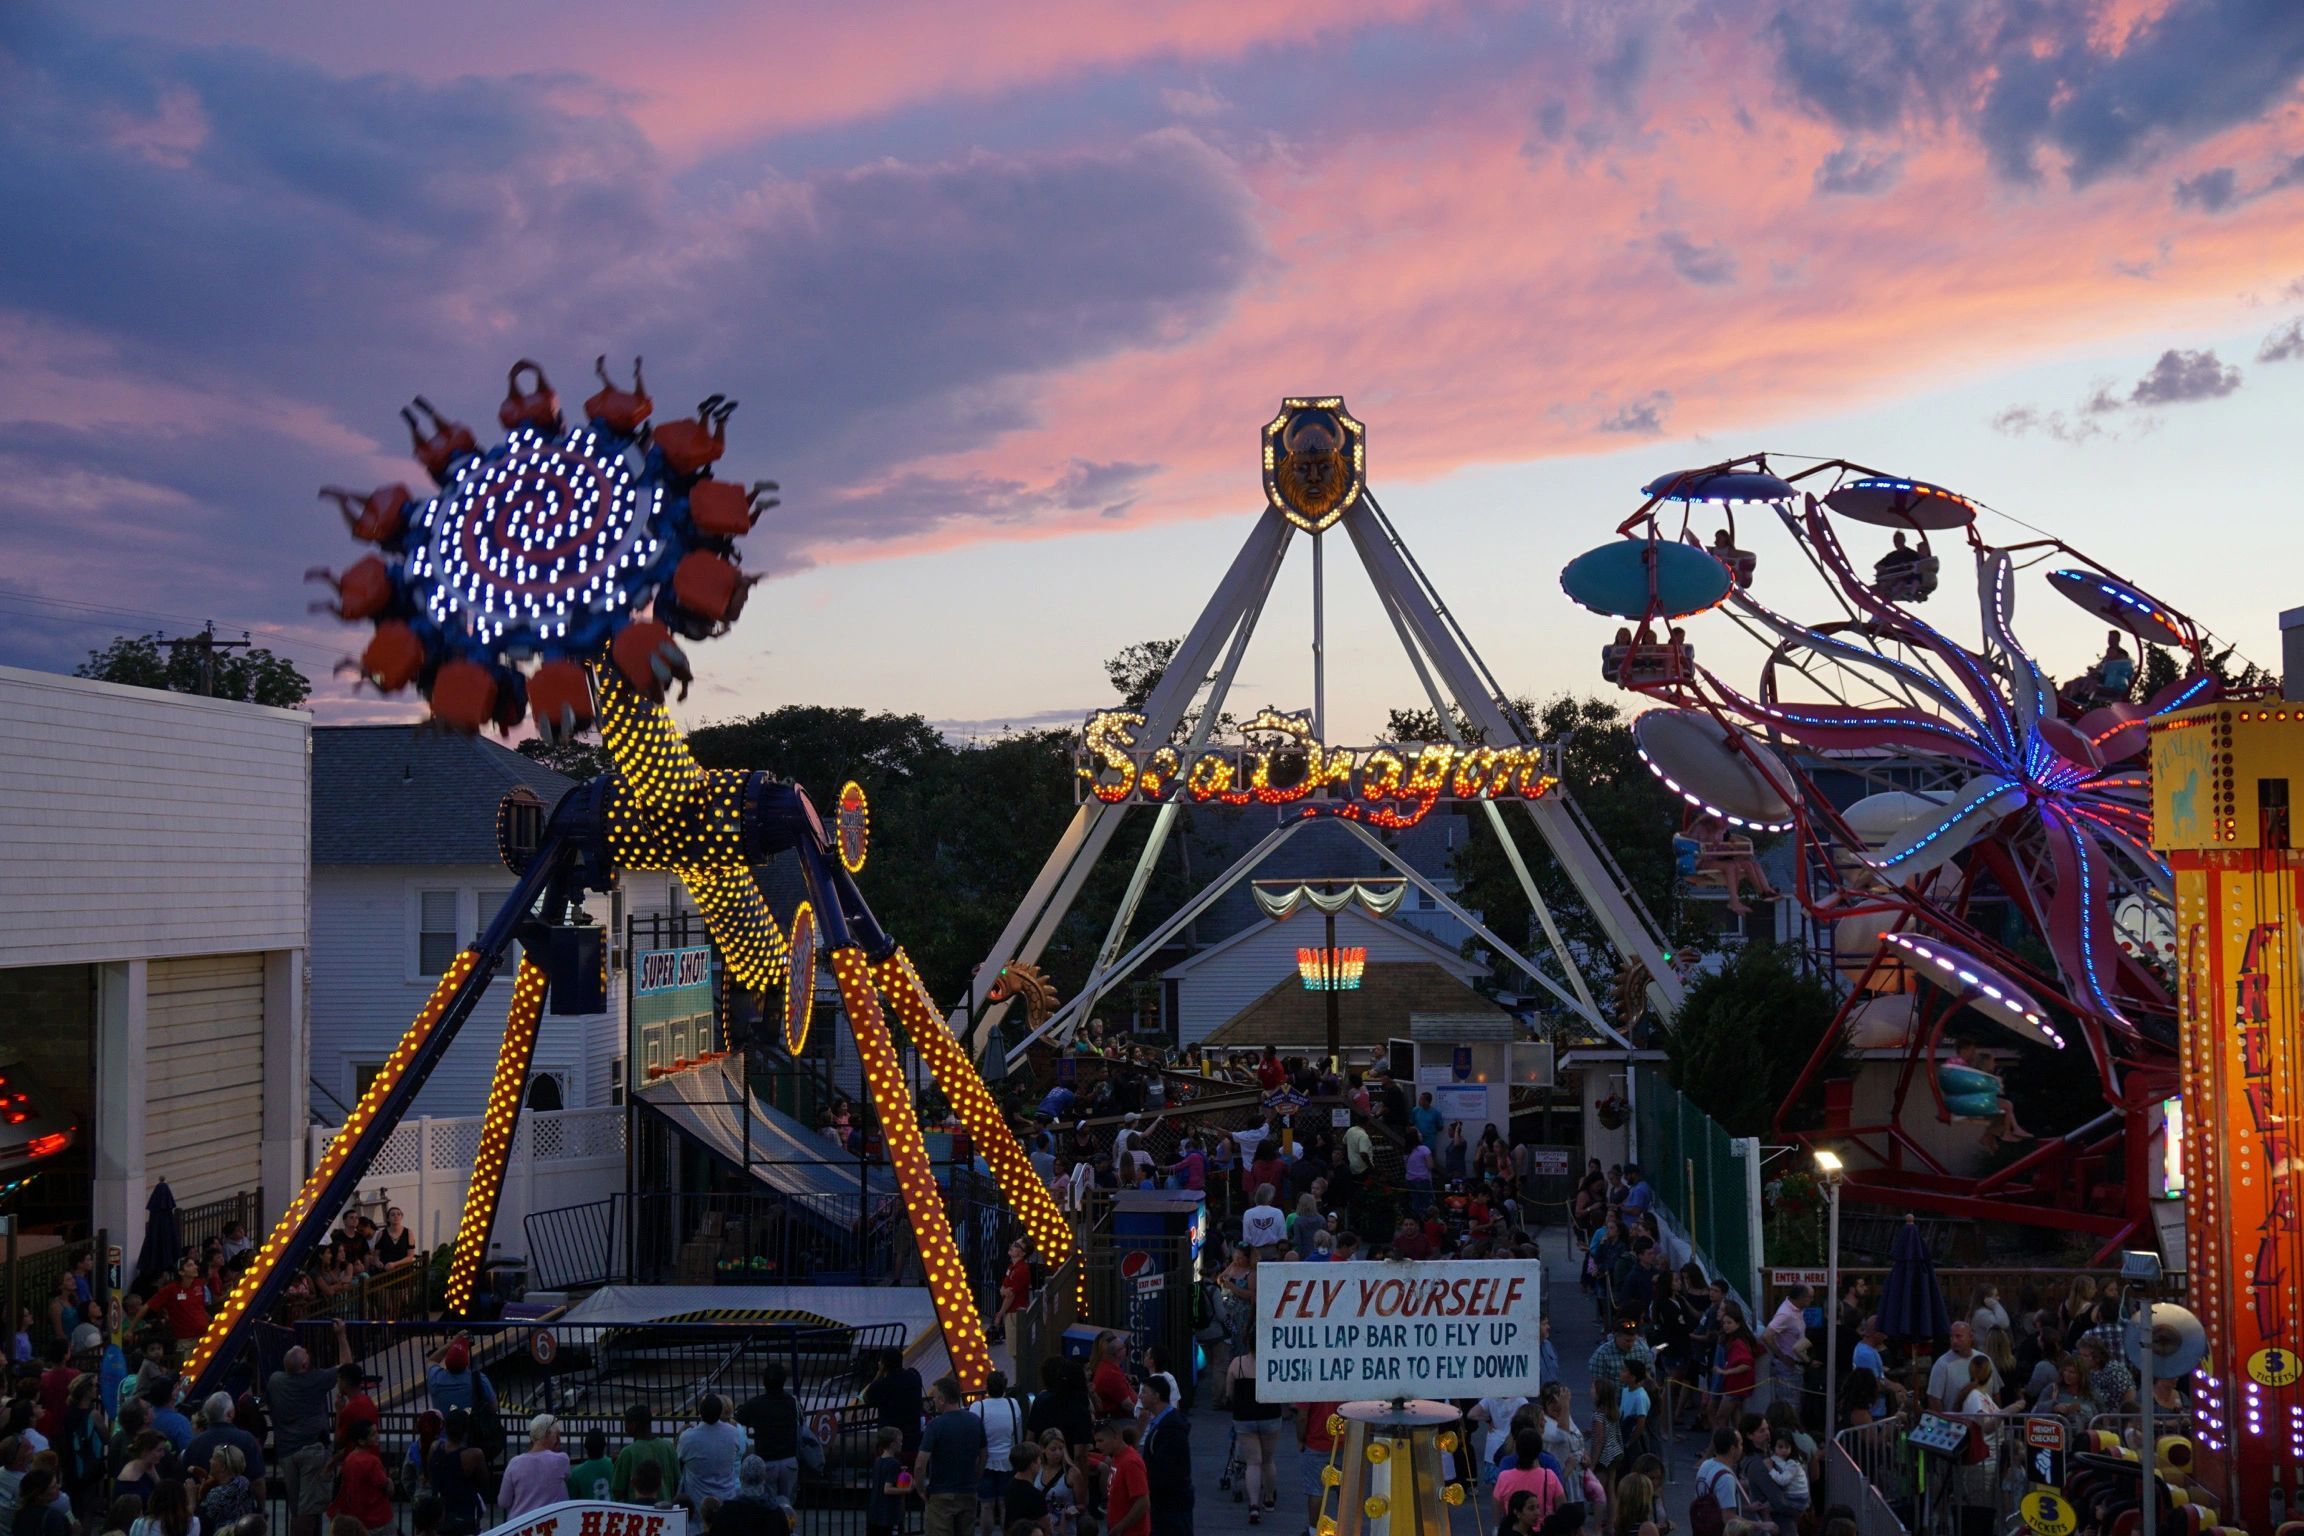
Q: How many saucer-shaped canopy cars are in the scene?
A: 6